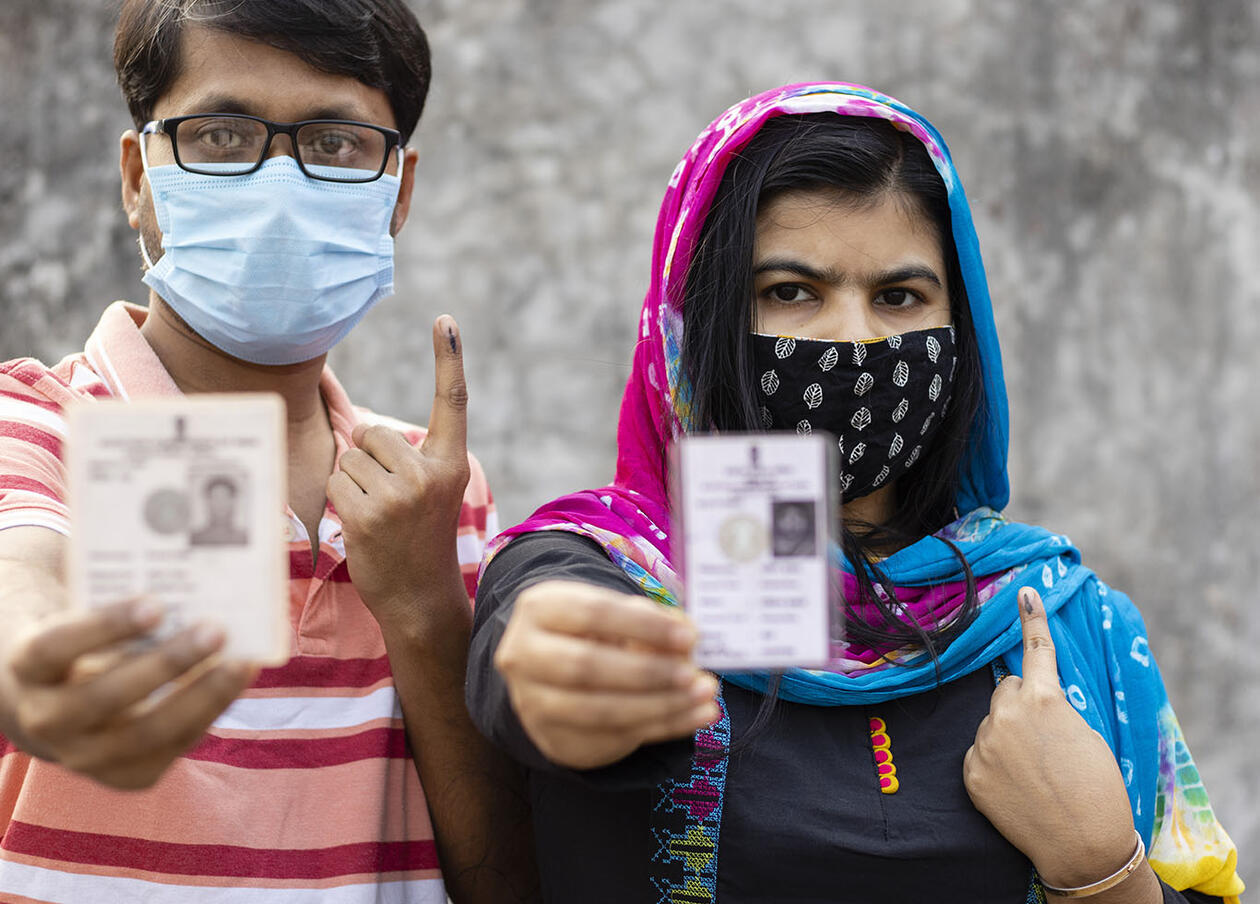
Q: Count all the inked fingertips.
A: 2